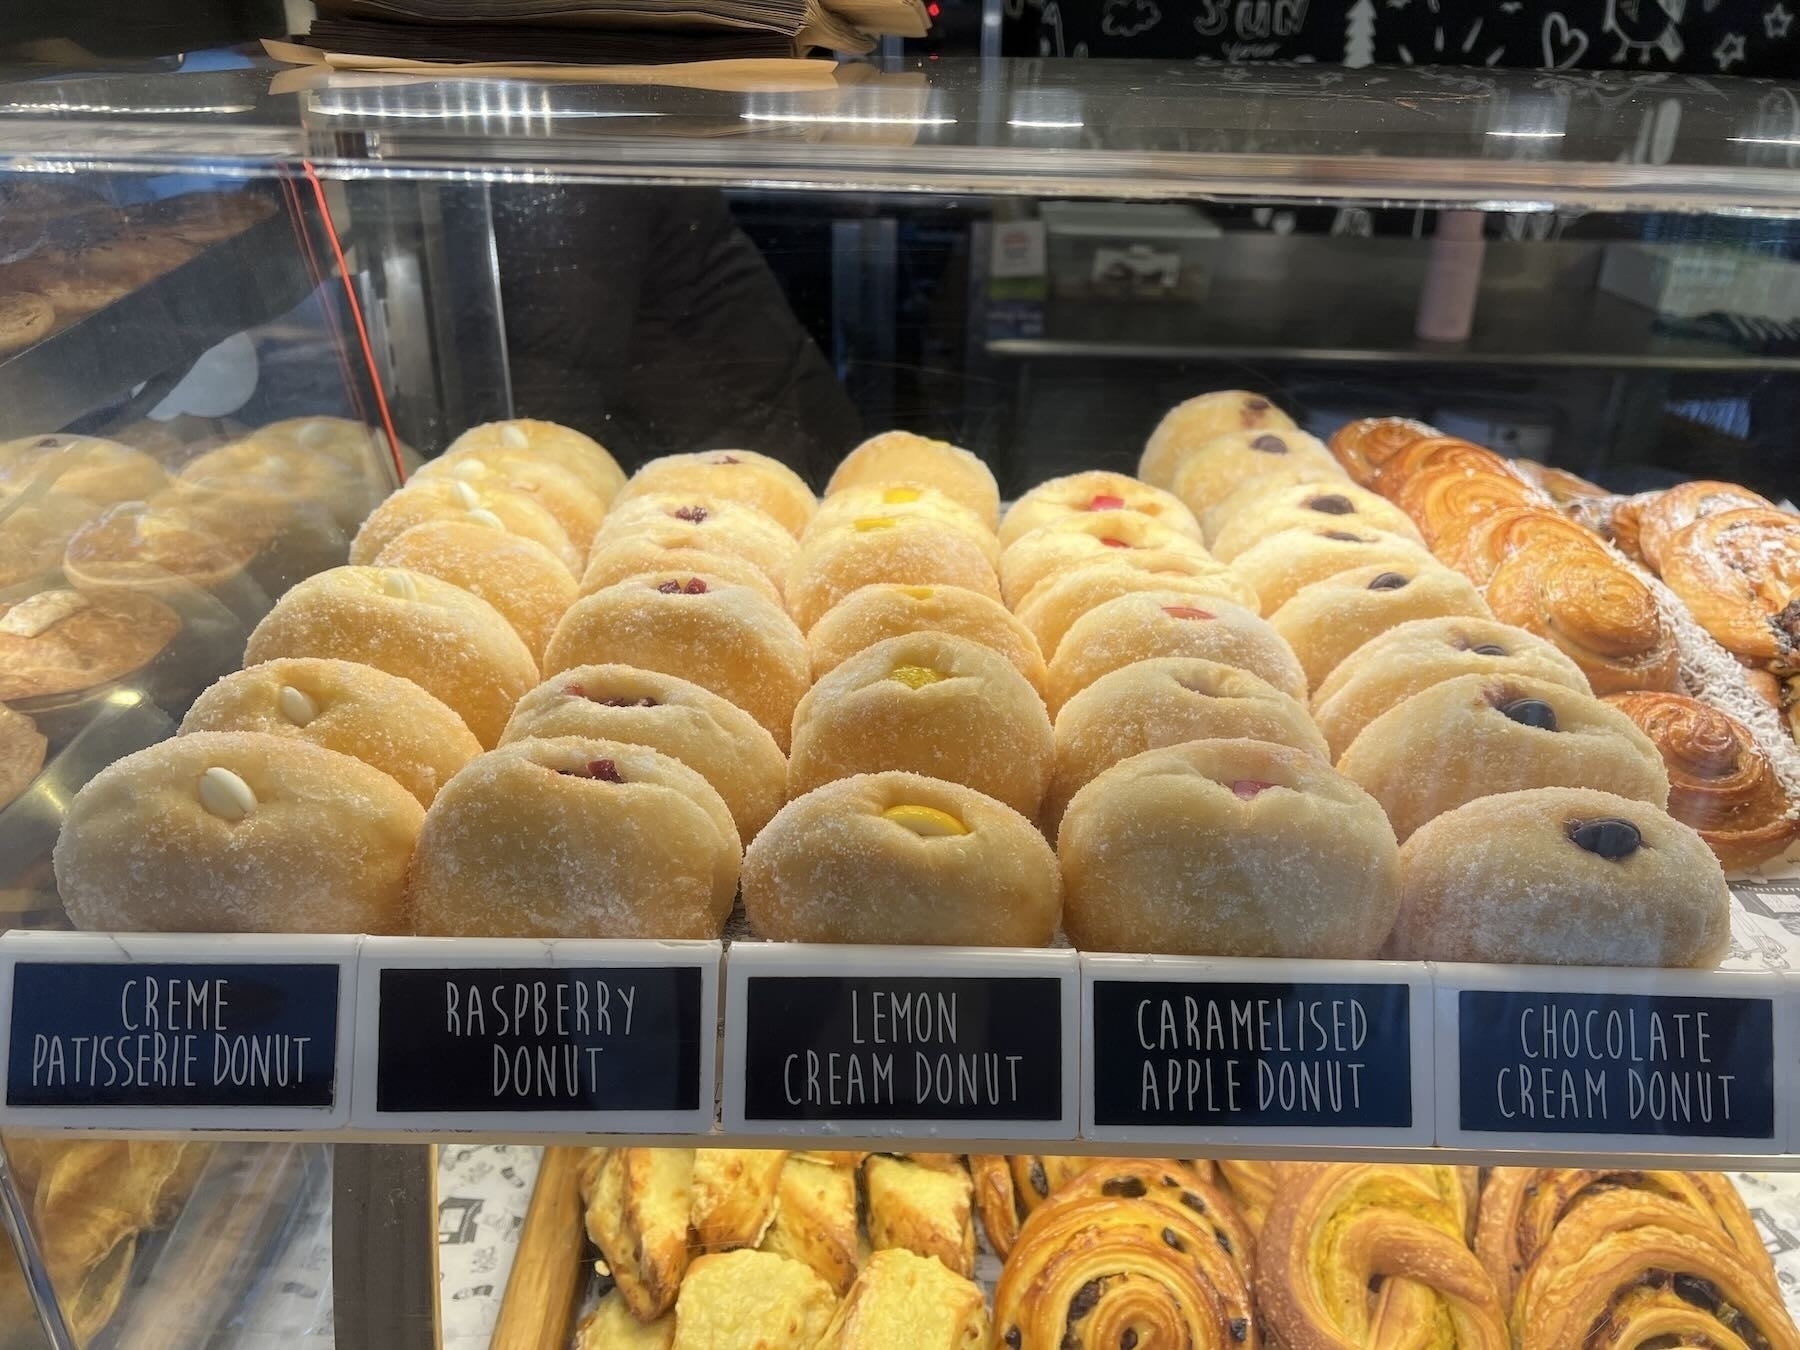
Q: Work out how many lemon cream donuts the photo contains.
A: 6